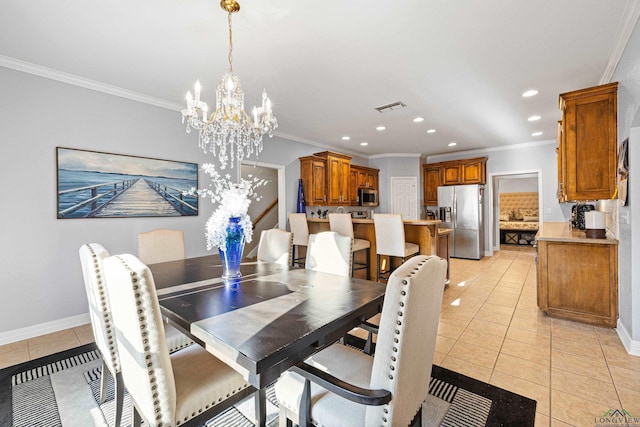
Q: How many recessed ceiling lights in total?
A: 9